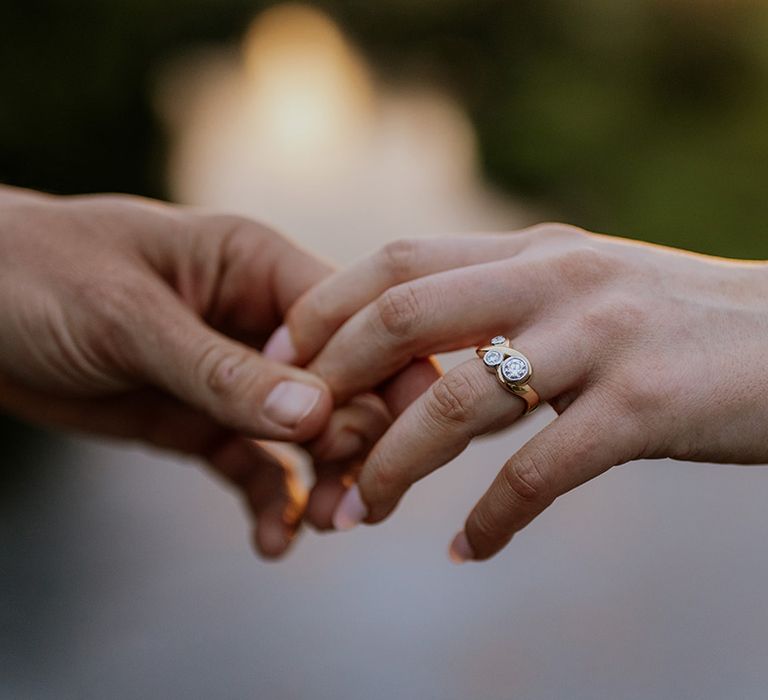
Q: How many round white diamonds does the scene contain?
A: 3